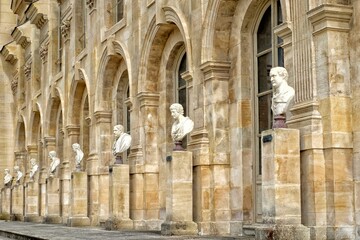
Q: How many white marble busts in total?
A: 8